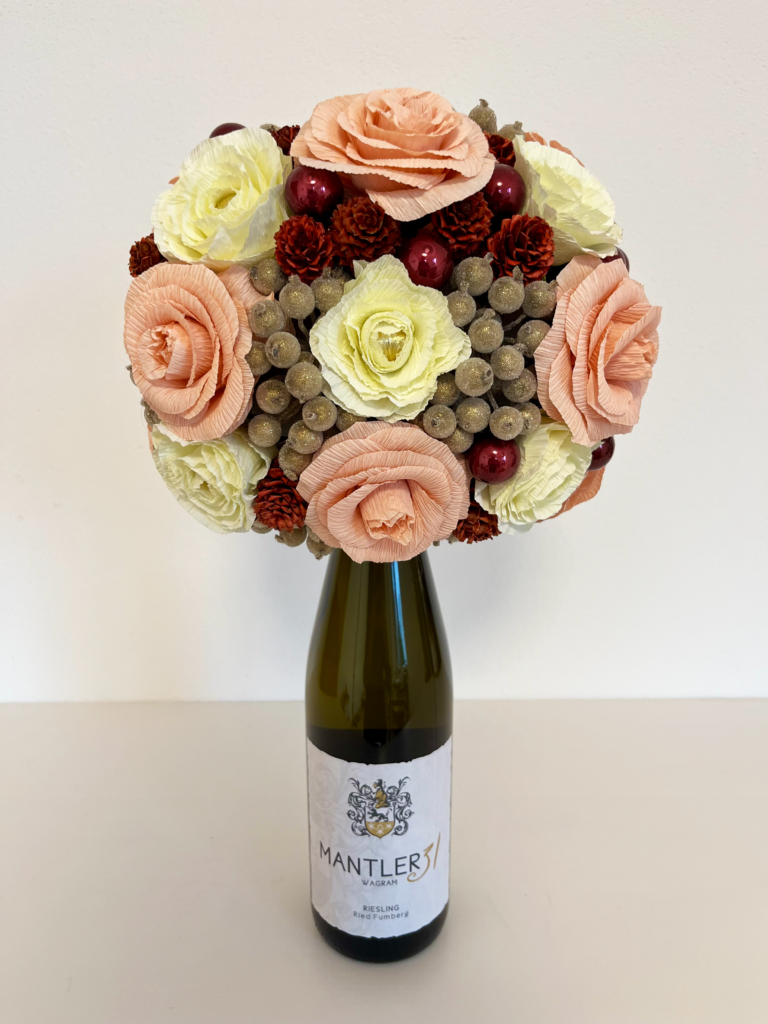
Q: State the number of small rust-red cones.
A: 9